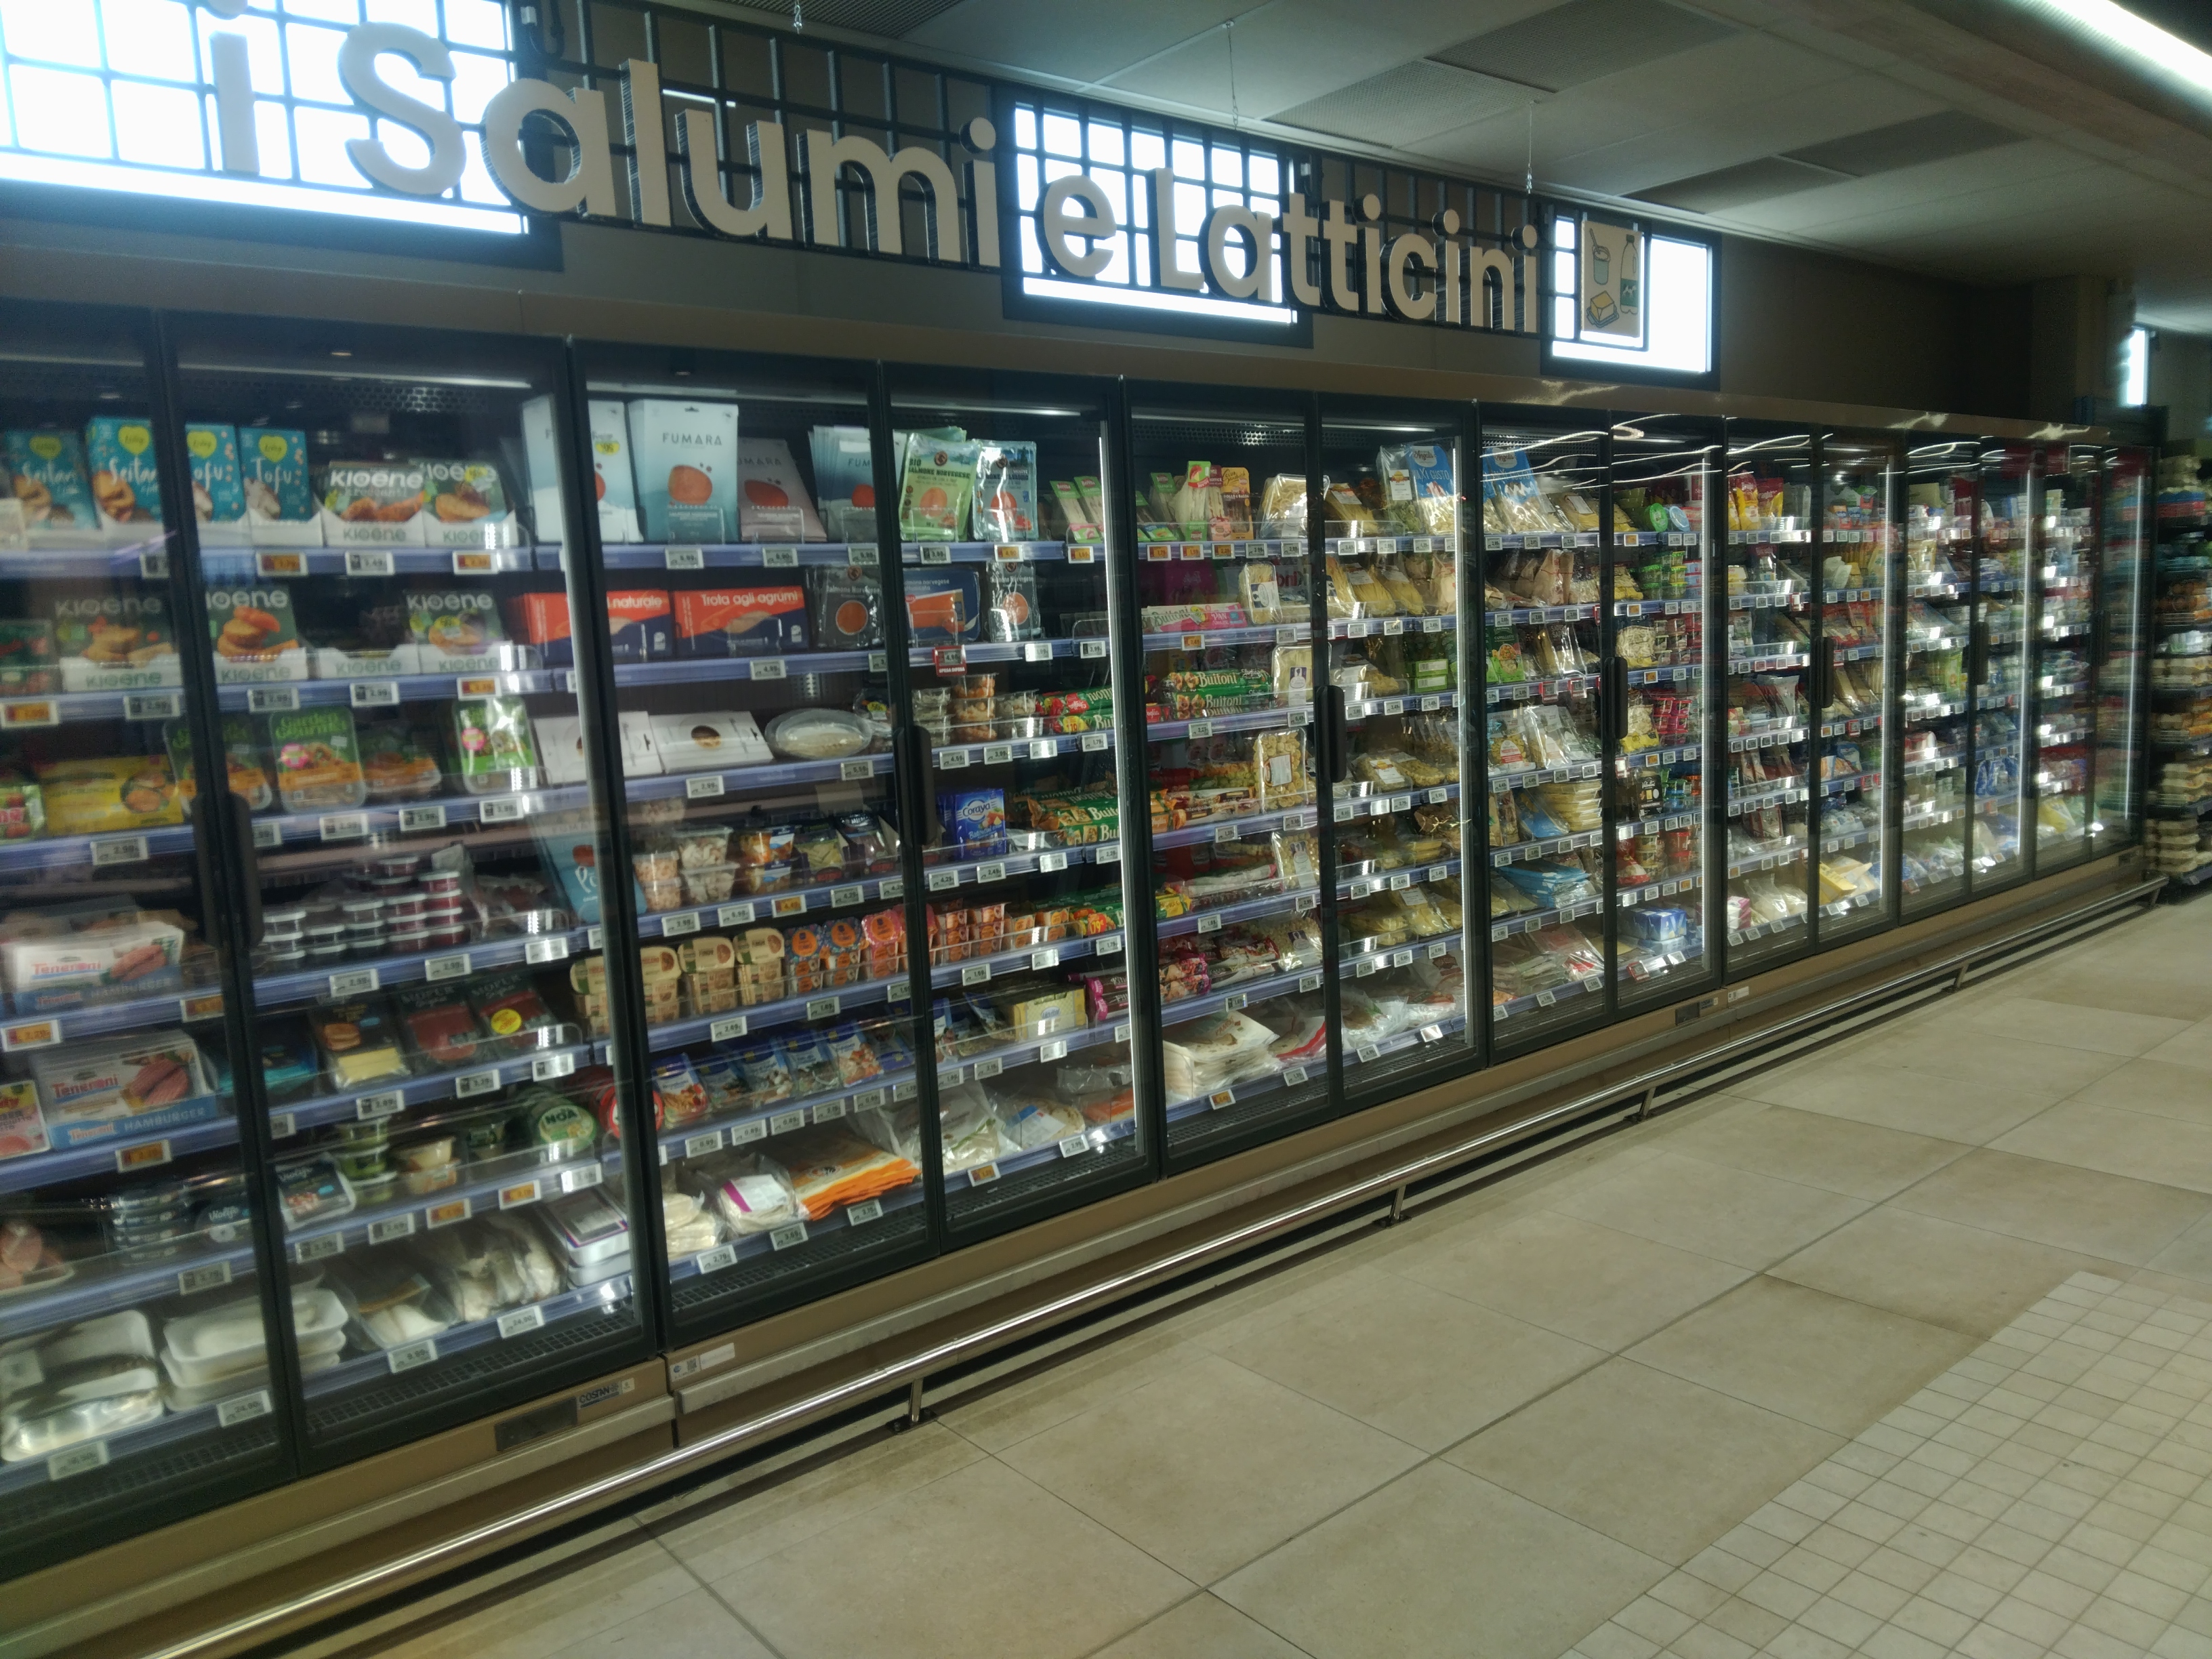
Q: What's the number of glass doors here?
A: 14